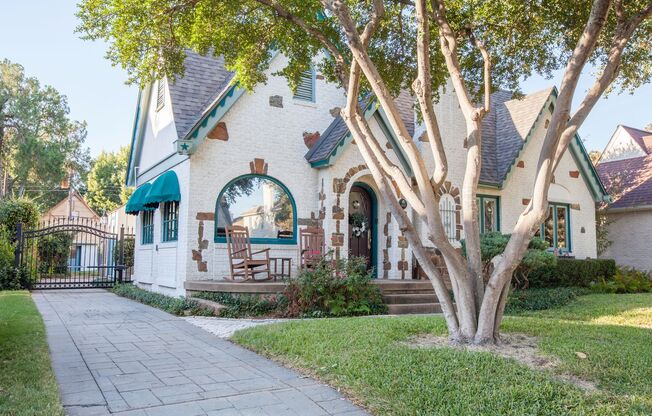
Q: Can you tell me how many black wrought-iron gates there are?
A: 1